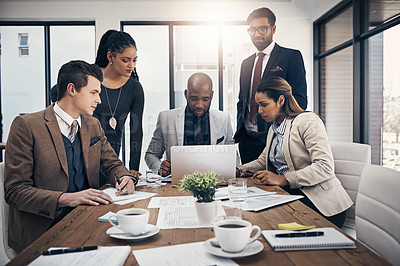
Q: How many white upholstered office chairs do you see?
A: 3